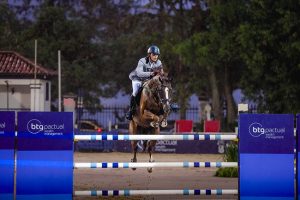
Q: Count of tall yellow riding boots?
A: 0